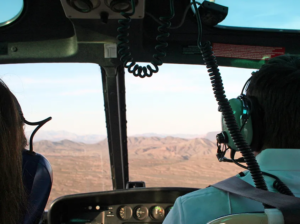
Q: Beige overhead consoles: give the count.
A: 1